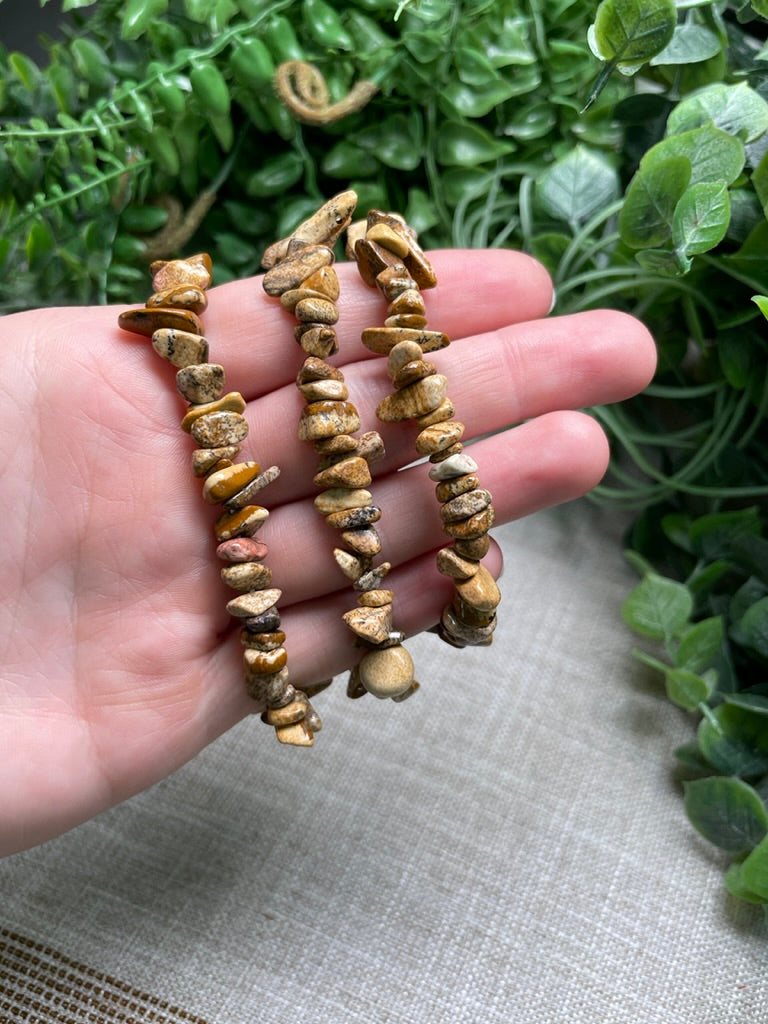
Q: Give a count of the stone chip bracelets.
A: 3